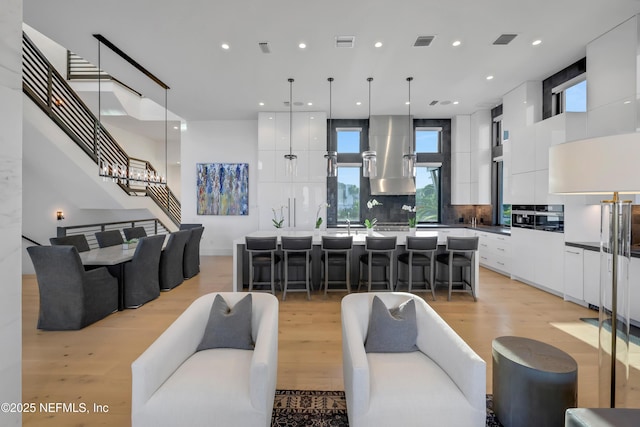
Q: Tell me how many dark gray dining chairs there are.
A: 8